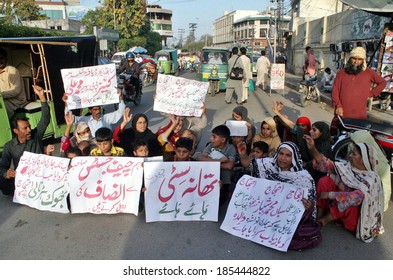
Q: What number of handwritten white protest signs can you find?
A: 6